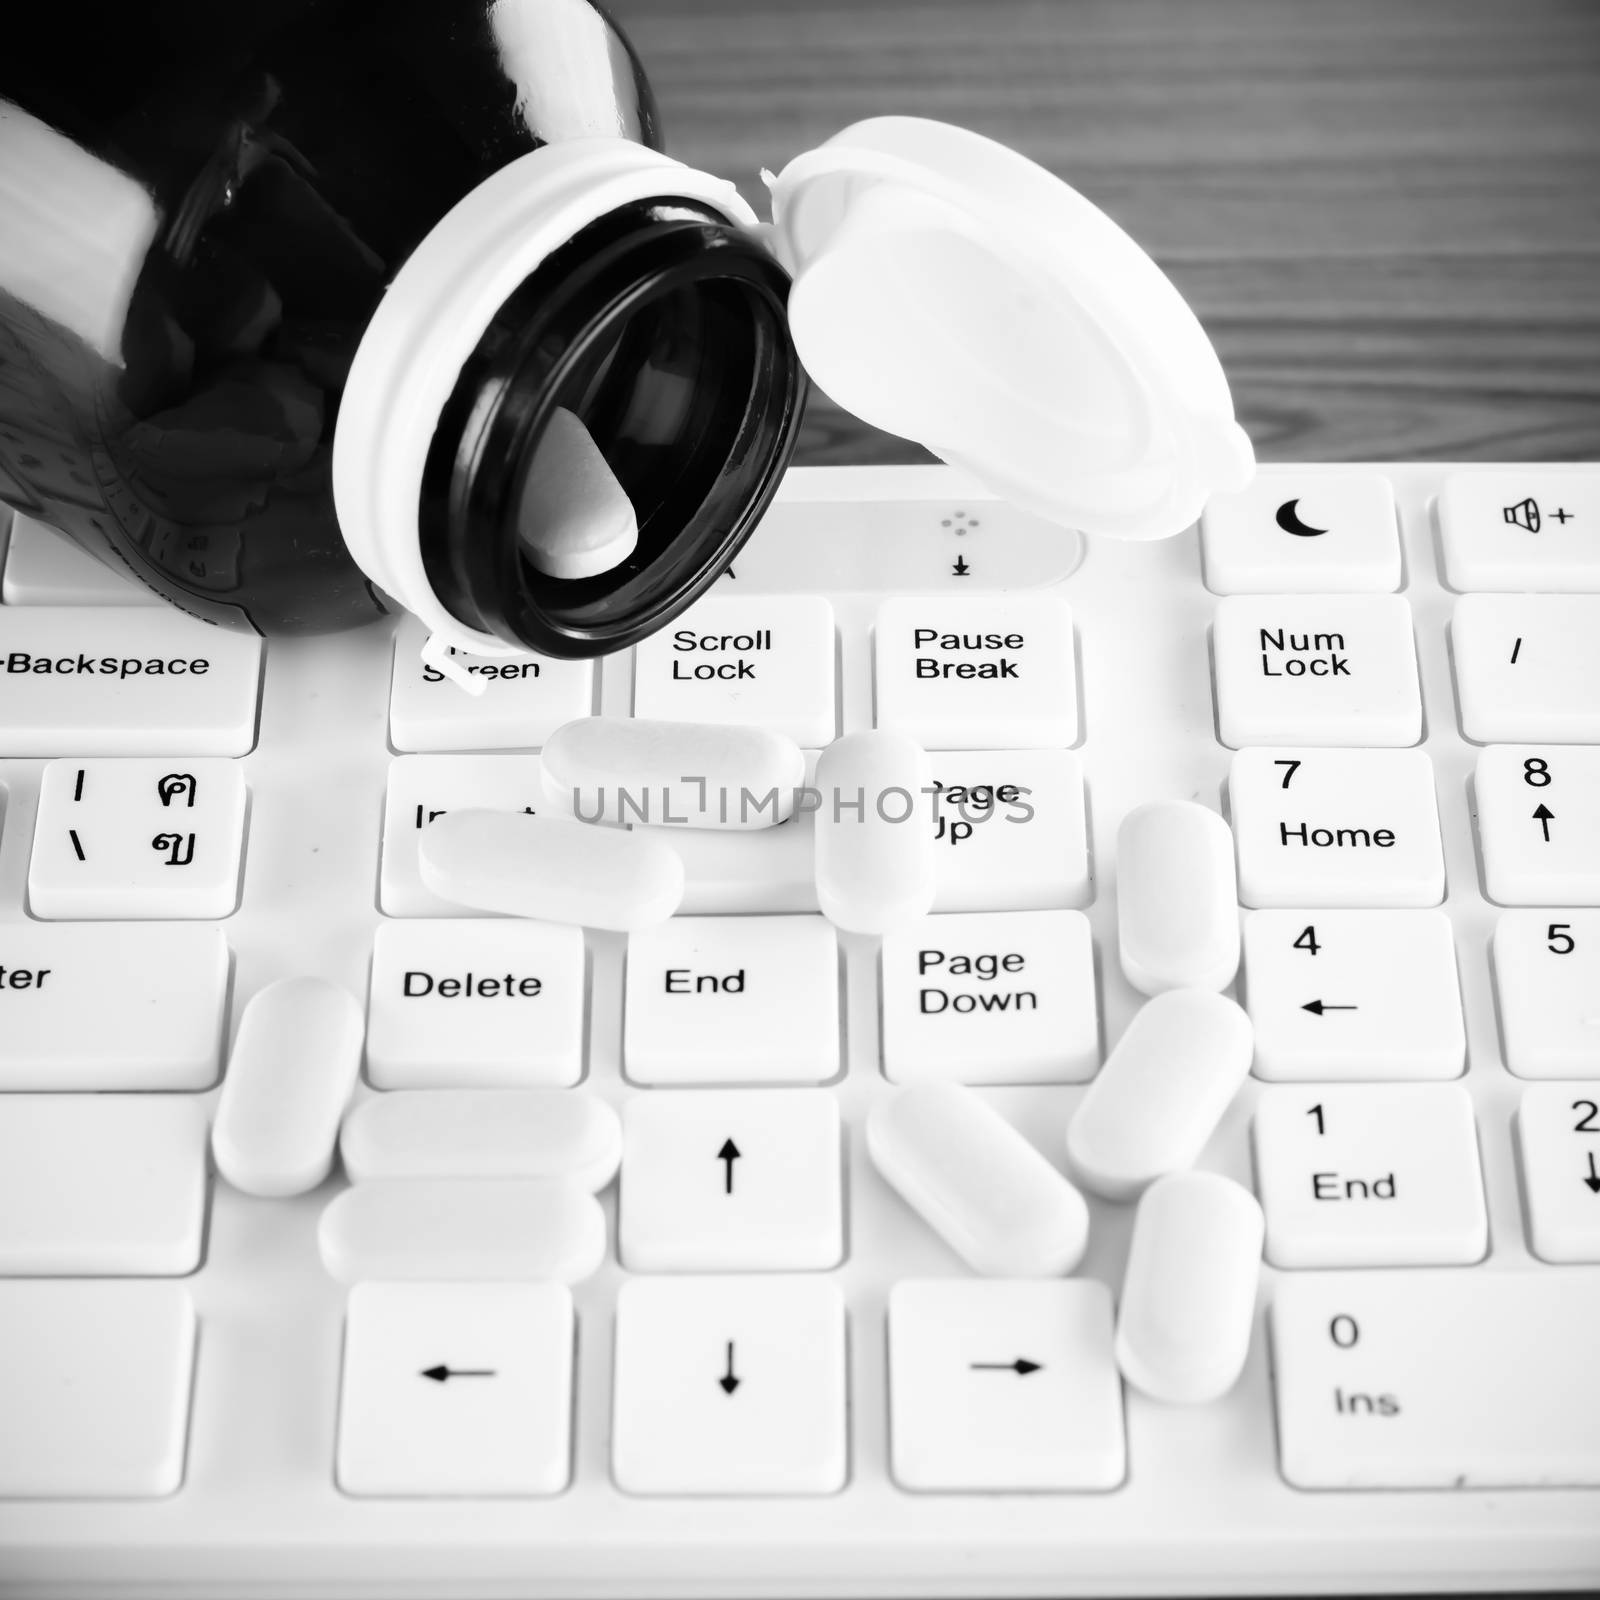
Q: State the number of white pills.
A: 11